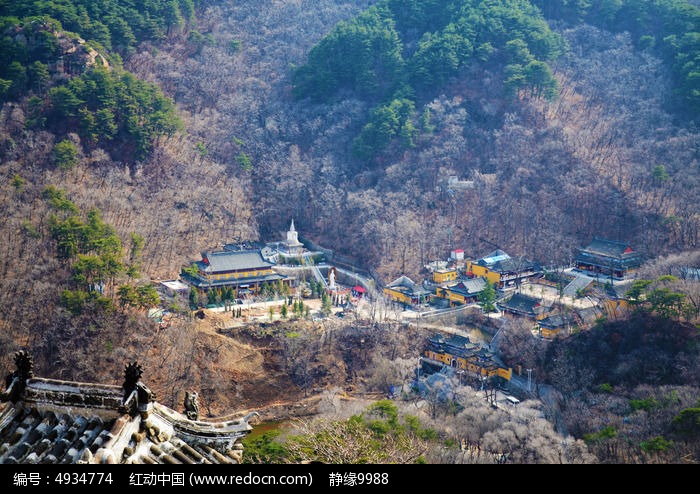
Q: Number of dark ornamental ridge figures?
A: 3